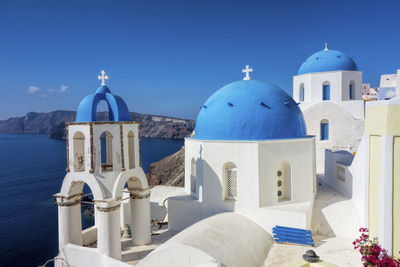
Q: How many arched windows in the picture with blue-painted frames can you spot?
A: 4